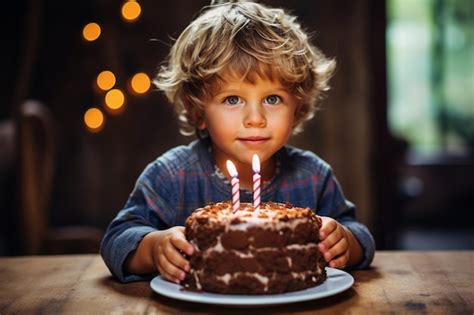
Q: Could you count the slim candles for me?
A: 2